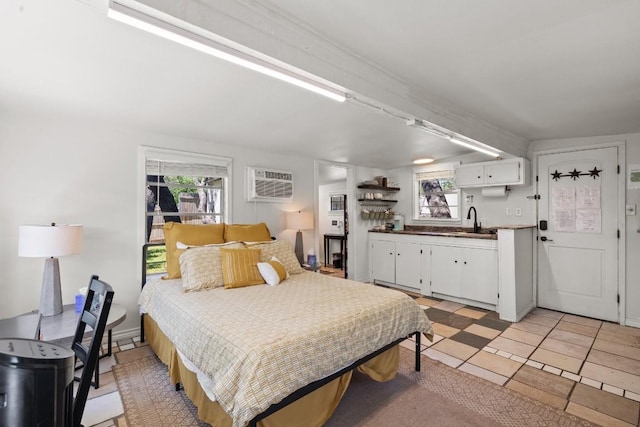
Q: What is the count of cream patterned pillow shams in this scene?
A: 2